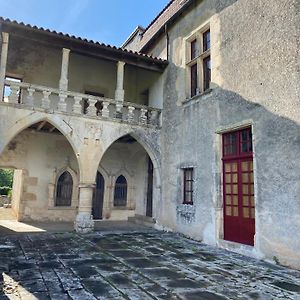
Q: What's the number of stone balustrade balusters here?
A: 11